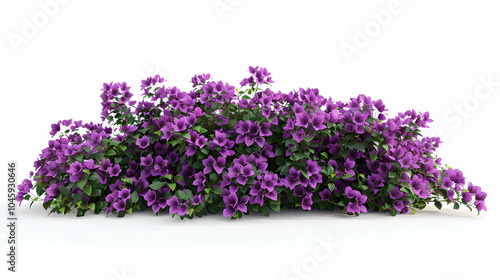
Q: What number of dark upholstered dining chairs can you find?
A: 0